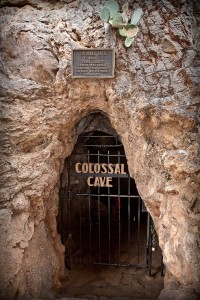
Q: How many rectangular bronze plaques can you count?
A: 1